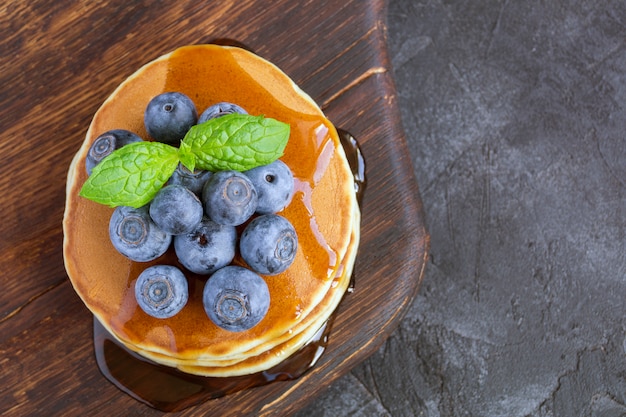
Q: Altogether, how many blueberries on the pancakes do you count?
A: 12